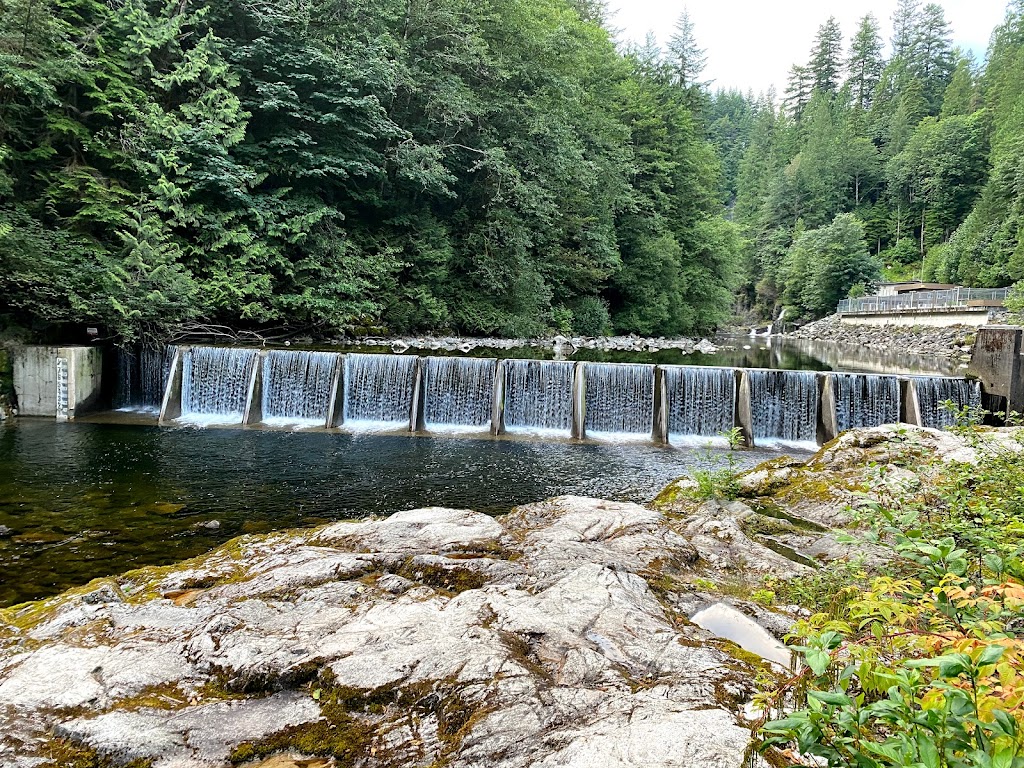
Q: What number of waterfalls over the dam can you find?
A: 11